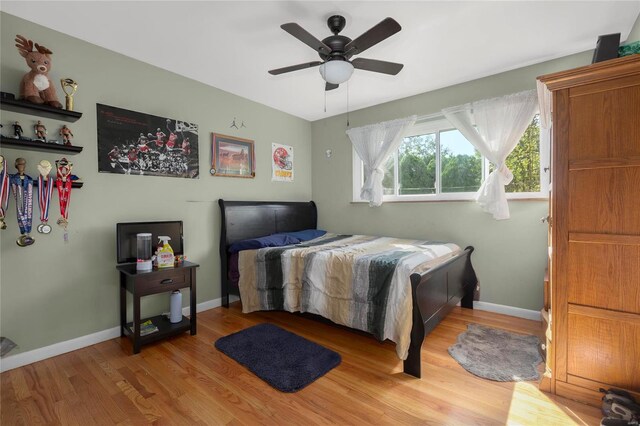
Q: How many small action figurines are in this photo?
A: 3